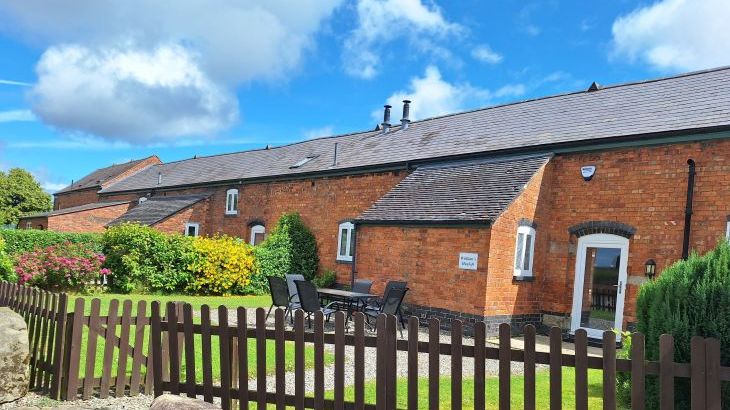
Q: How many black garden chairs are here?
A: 6